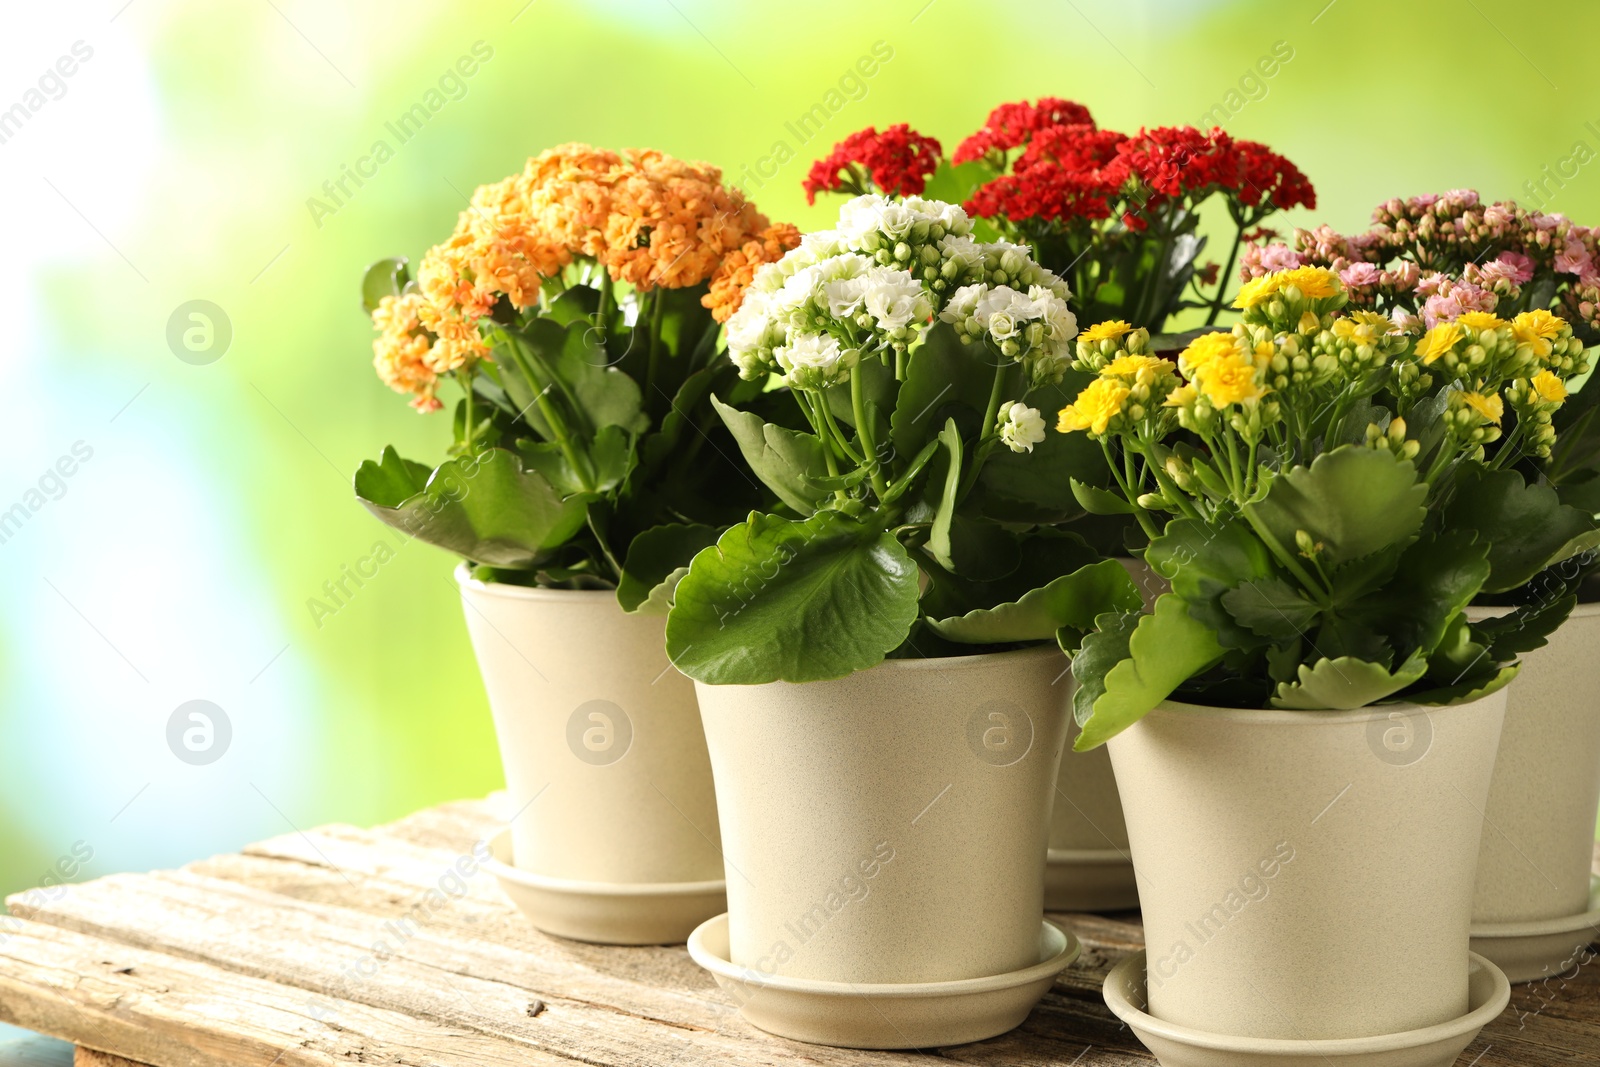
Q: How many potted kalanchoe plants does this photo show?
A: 5